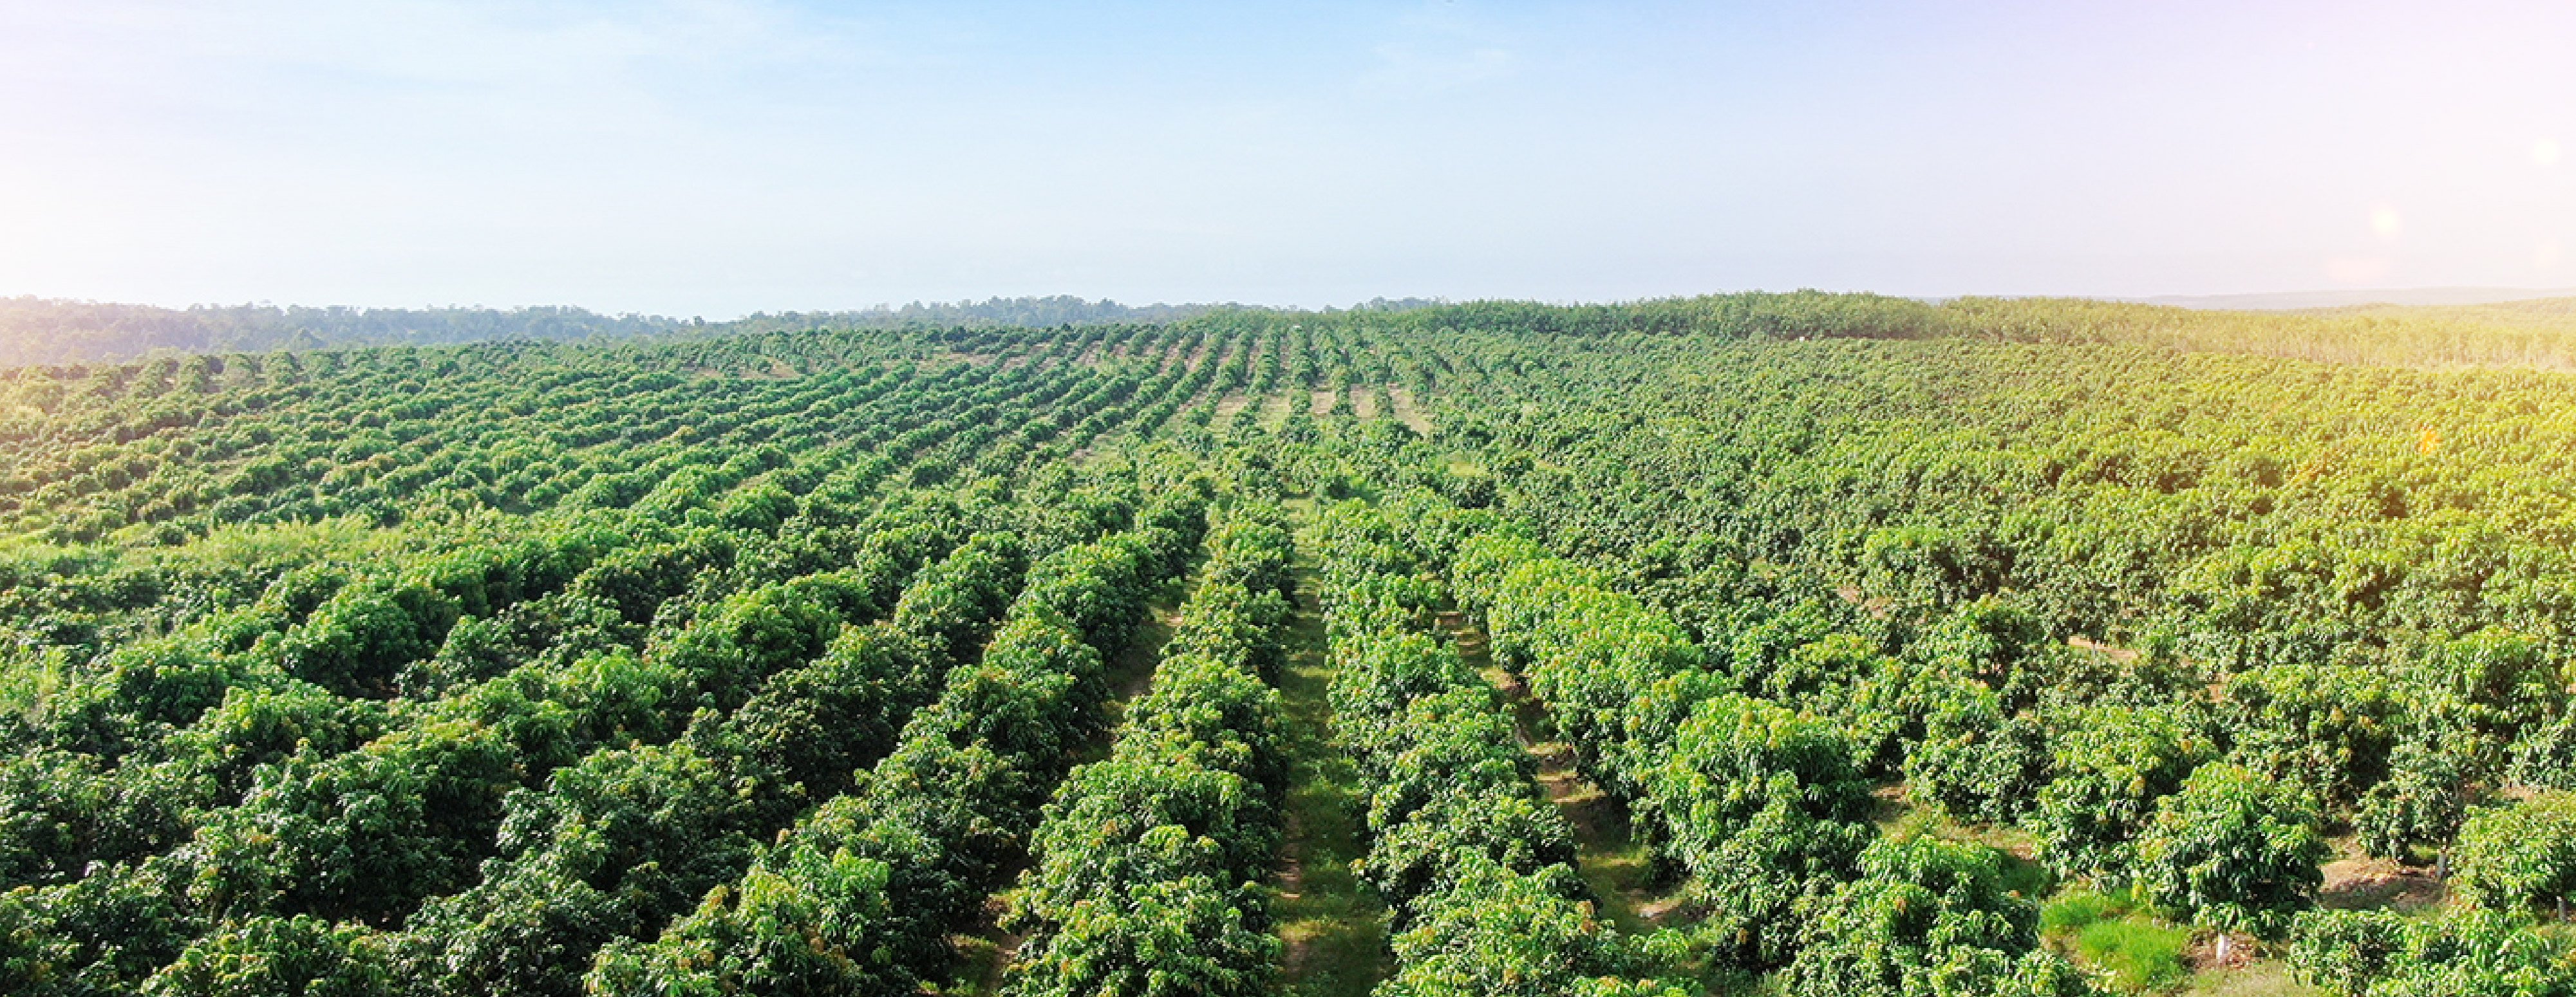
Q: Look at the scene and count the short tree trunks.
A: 3